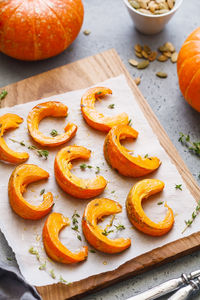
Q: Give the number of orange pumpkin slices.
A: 9